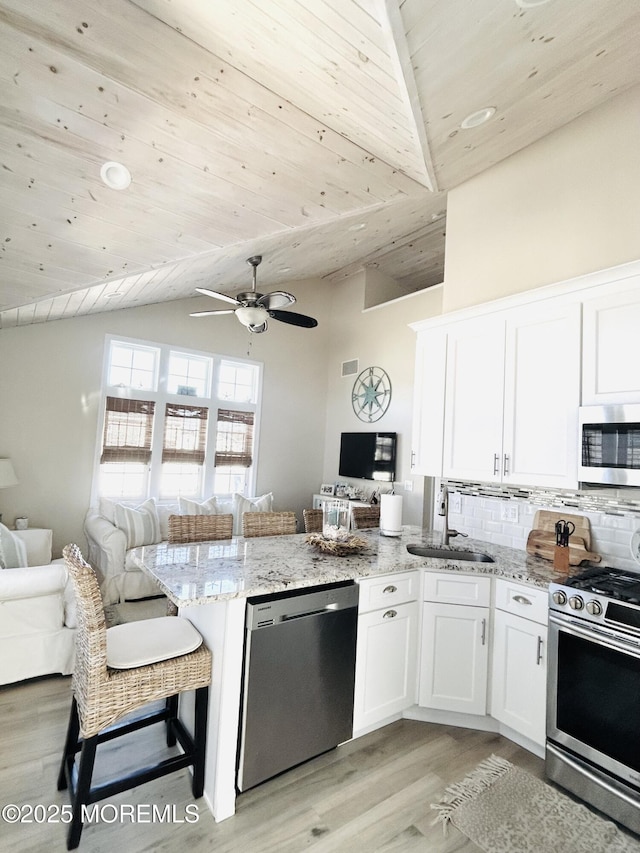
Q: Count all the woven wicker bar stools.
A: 5